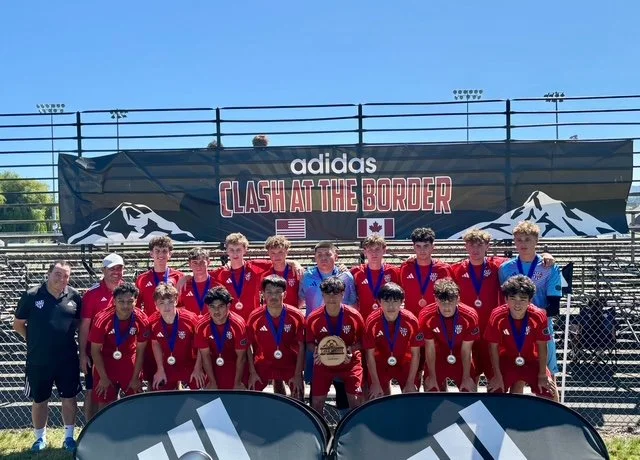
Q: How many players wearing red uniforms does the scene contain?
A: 15